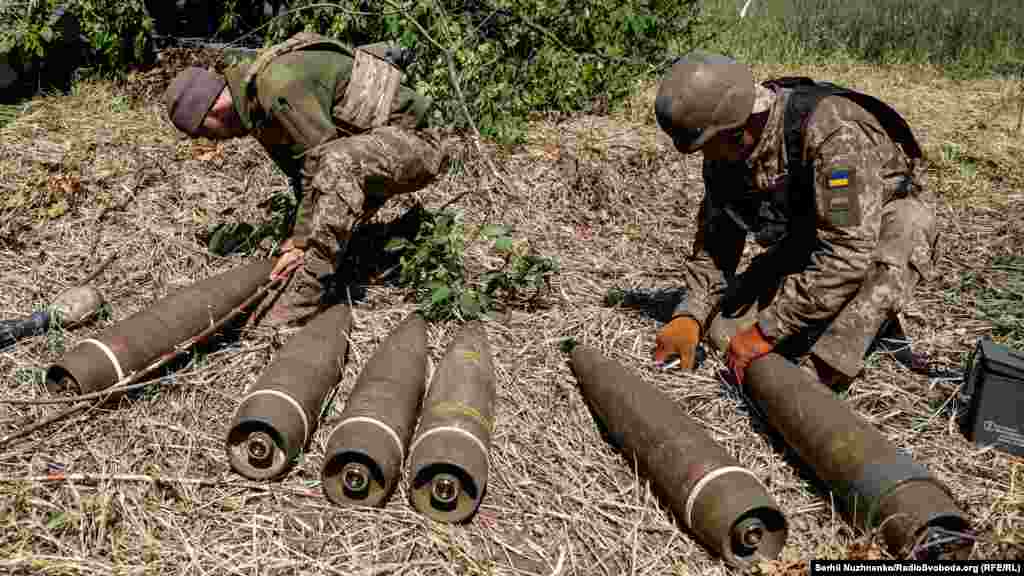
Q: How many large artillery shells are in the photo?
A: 6